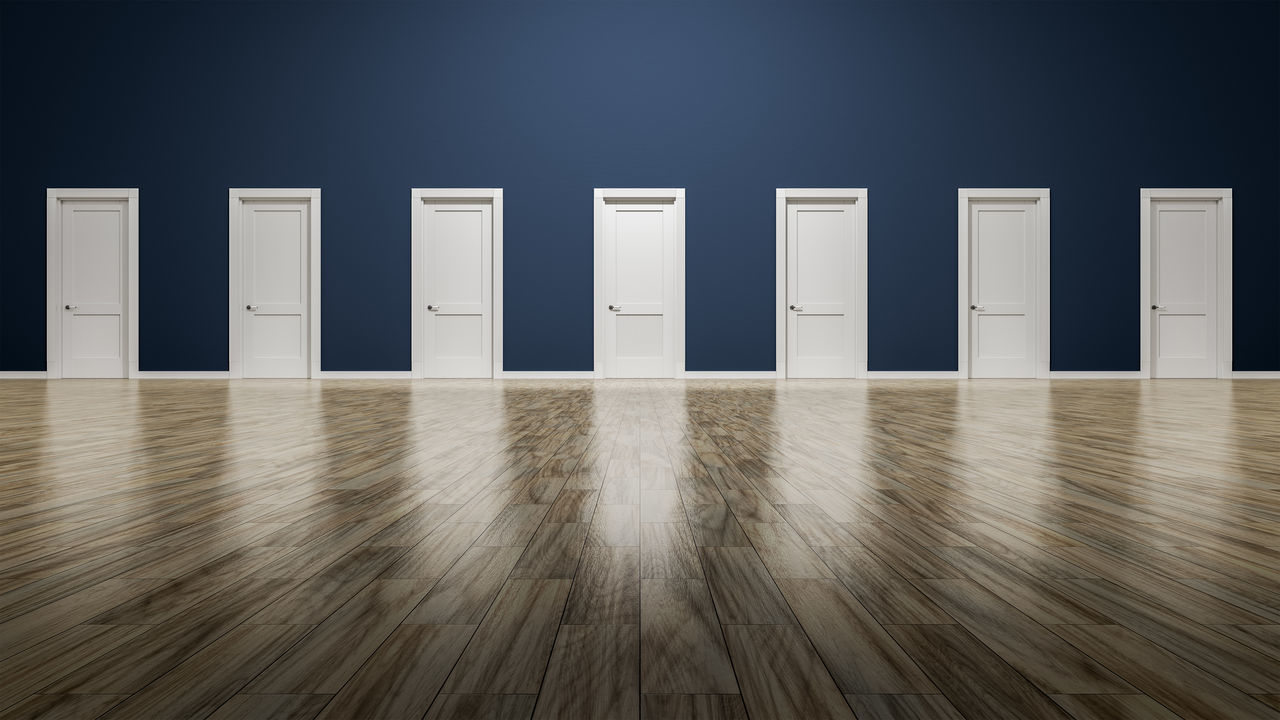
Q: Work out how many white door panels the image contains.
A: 14